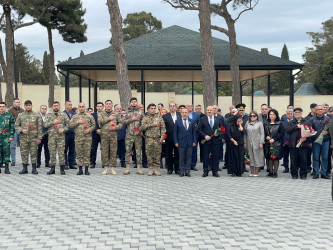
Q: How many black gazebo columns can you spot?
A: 11